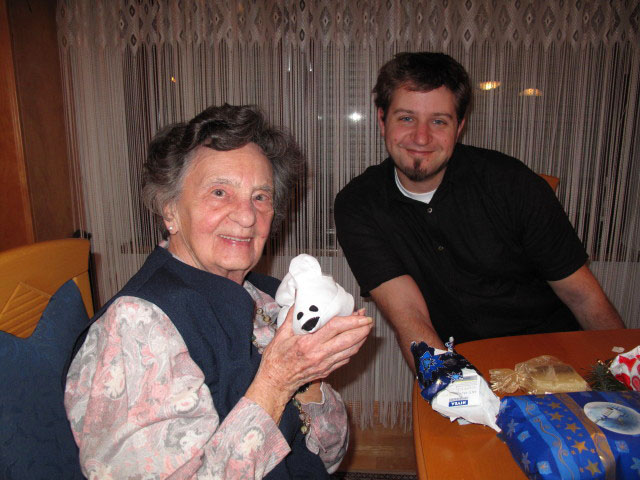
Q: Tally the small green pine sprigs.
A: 1